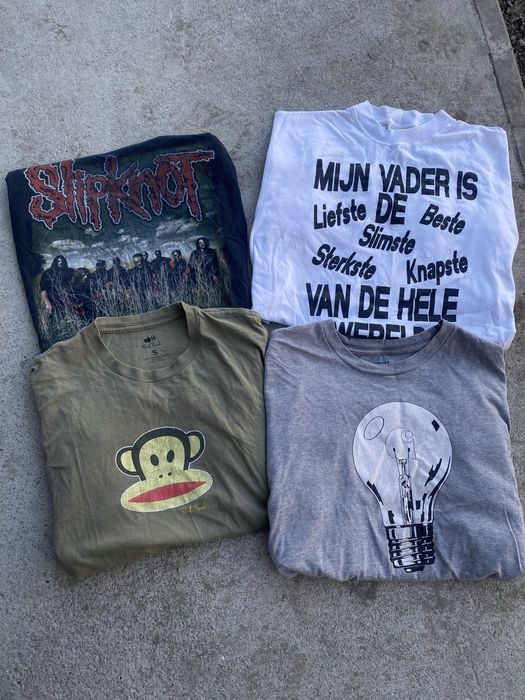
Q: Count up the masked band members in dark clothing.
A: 9